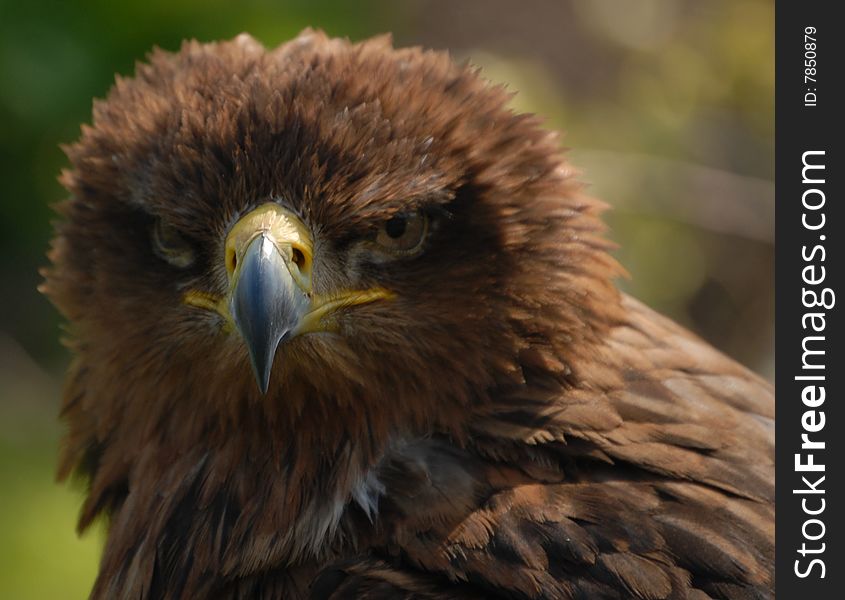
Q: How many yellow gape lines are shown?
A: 2